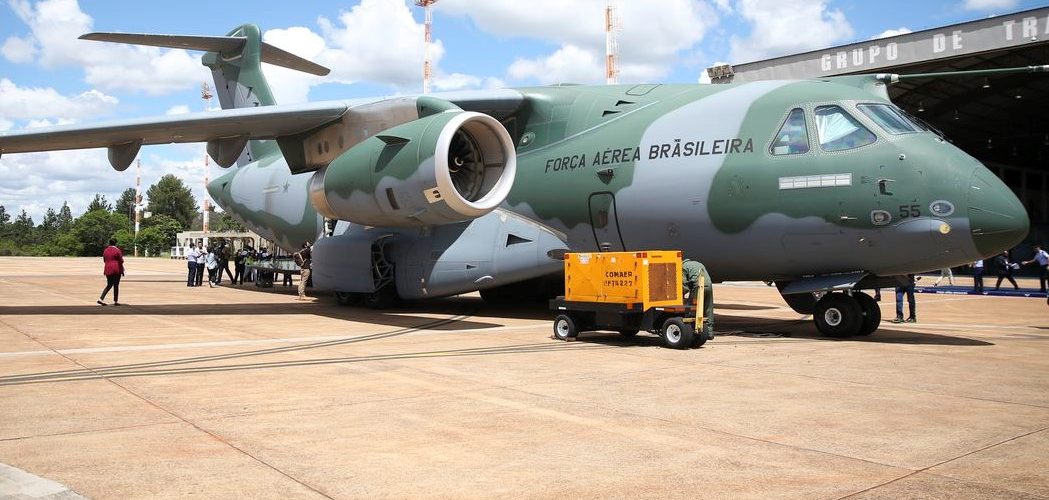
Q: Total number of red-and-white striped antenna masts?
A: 4